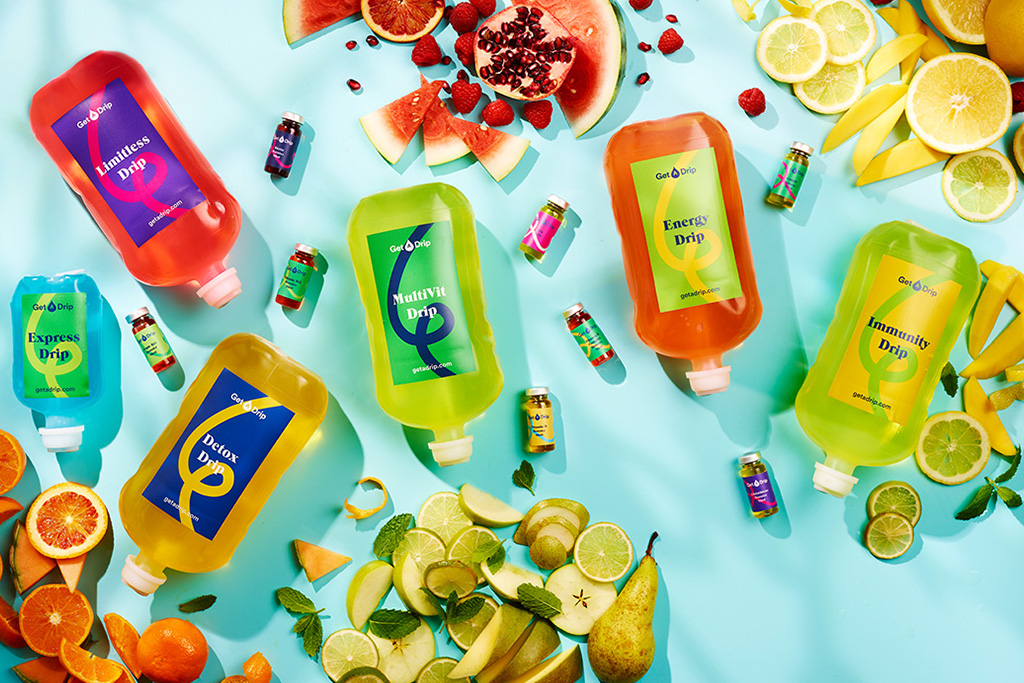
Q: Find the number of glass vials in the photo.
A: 8